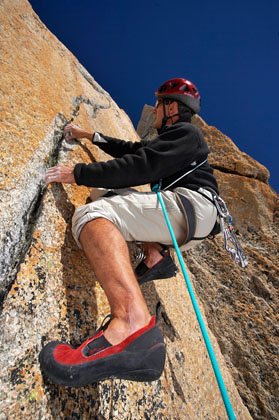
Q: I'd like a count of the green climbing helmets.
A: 0